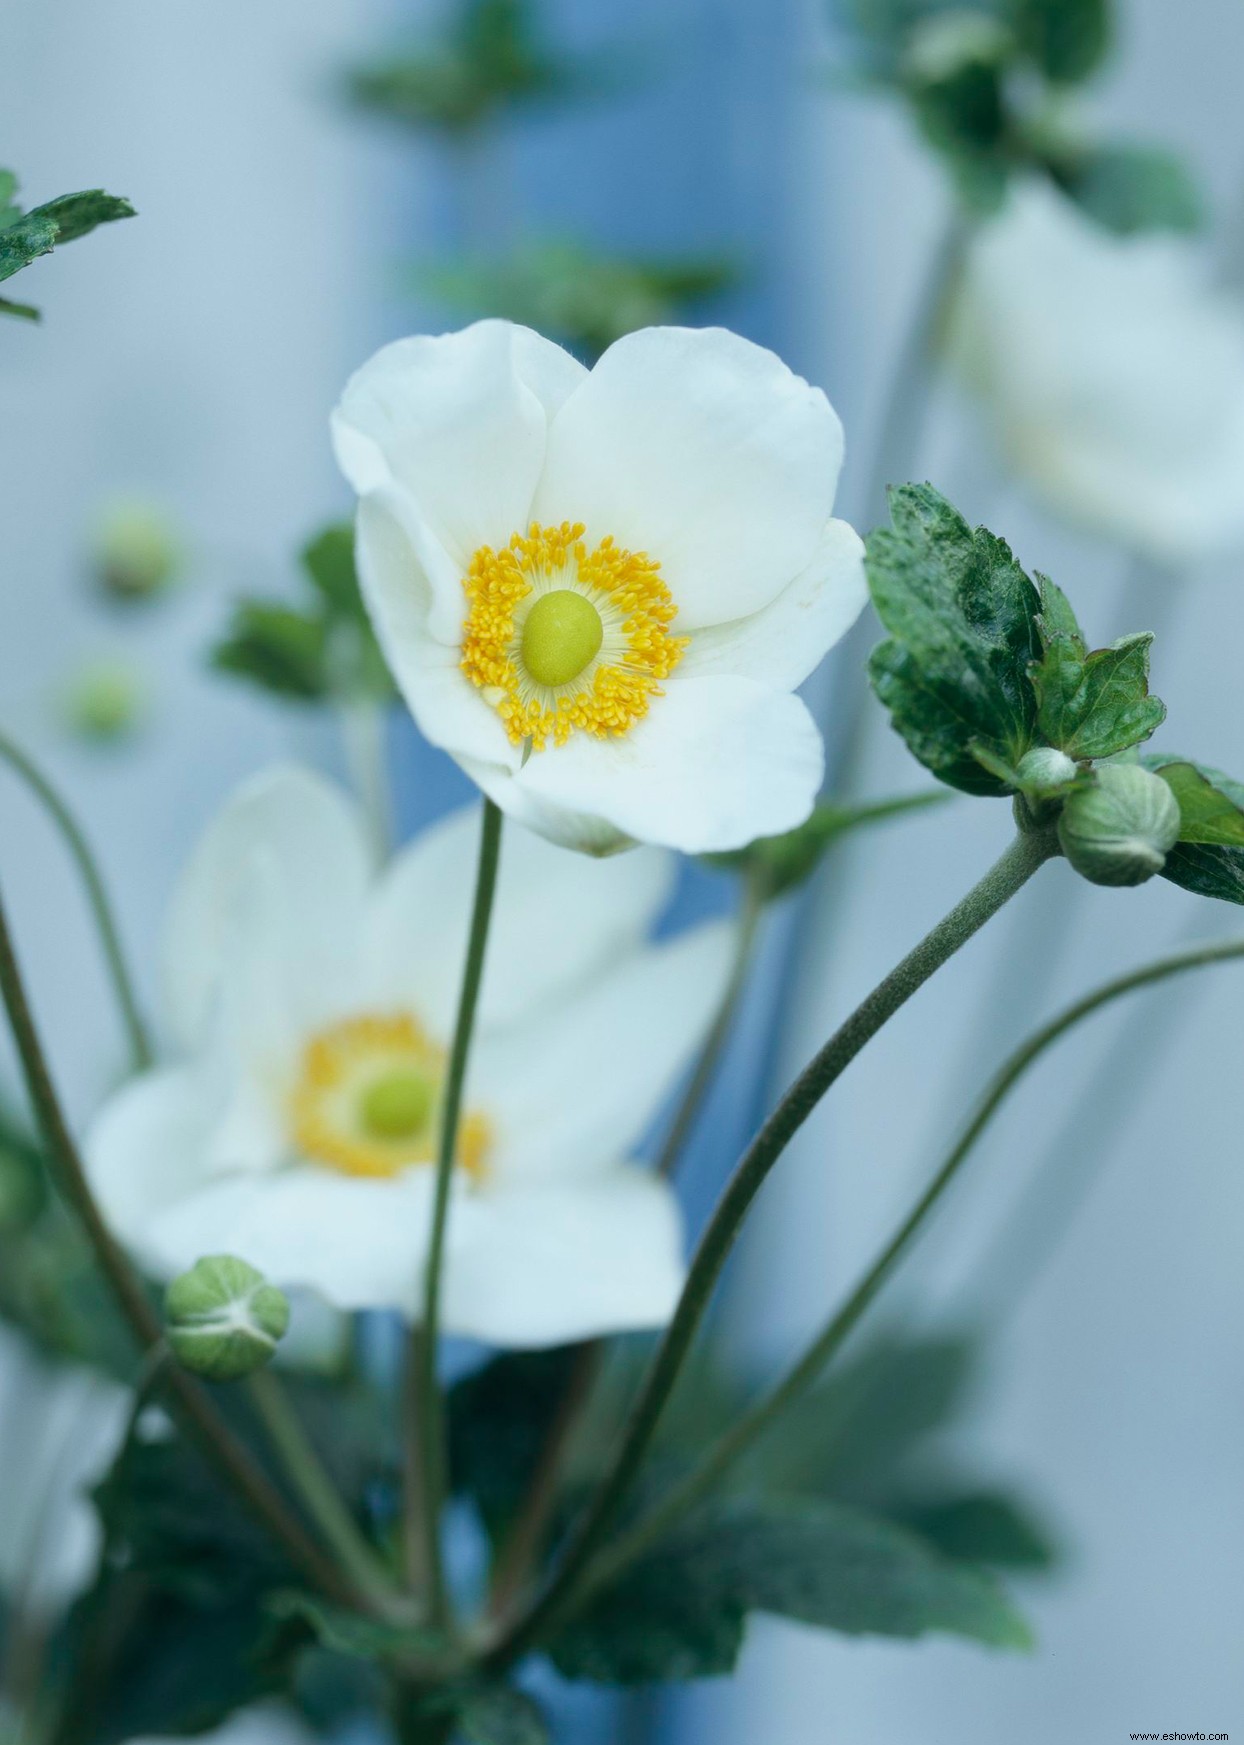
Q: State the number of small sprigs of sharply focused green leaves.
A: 2